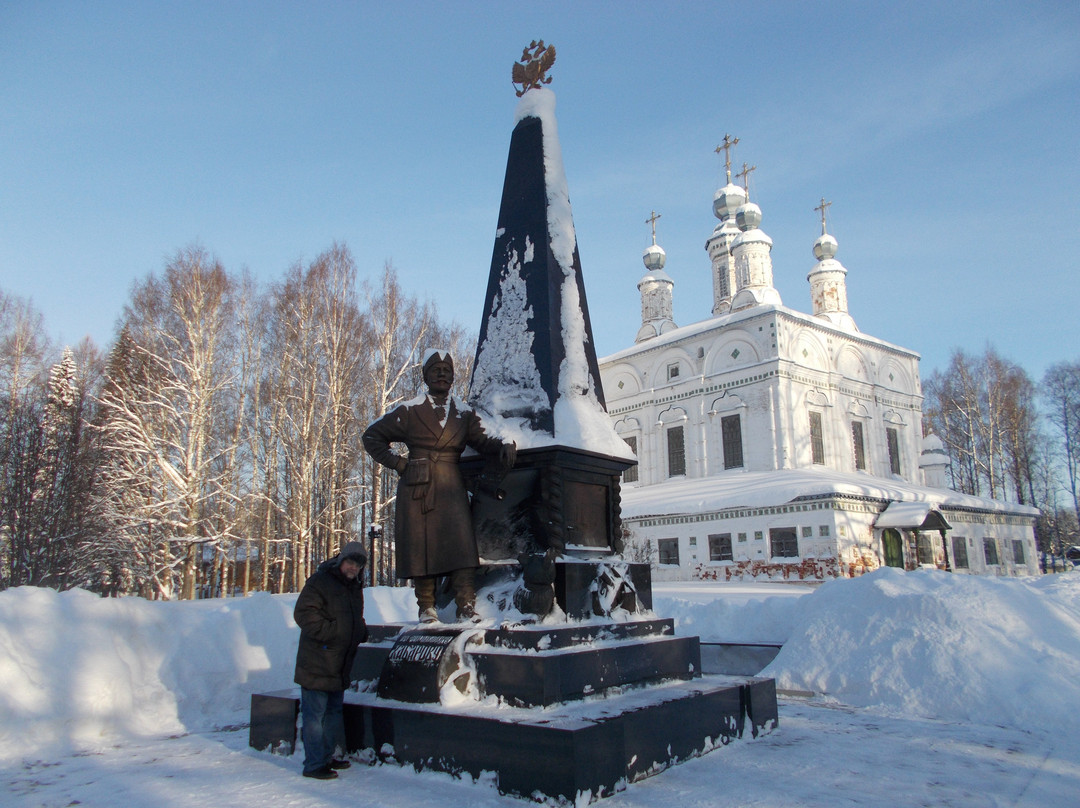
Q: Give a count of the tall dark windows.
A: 6